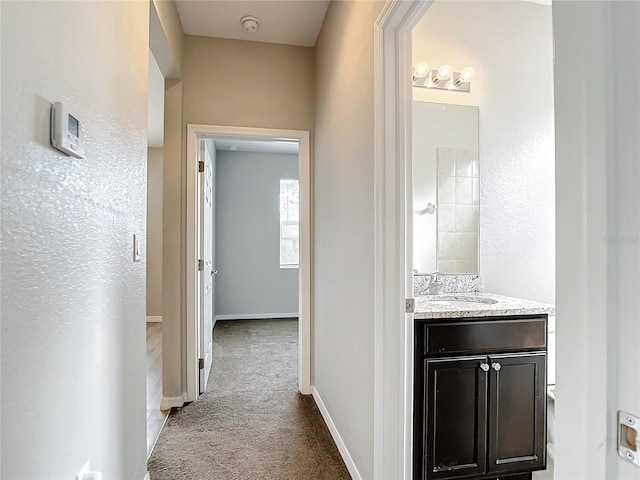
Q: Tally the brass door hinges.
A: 3